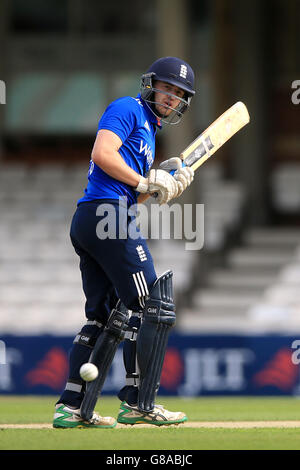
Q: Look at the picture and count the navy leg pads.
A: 2